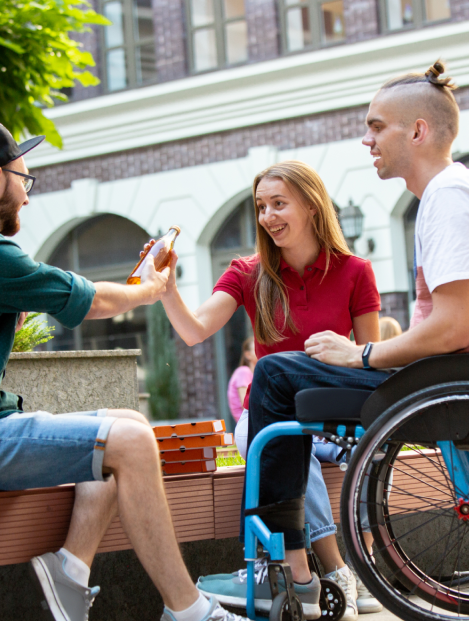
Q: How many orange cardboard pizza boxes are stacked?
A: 4